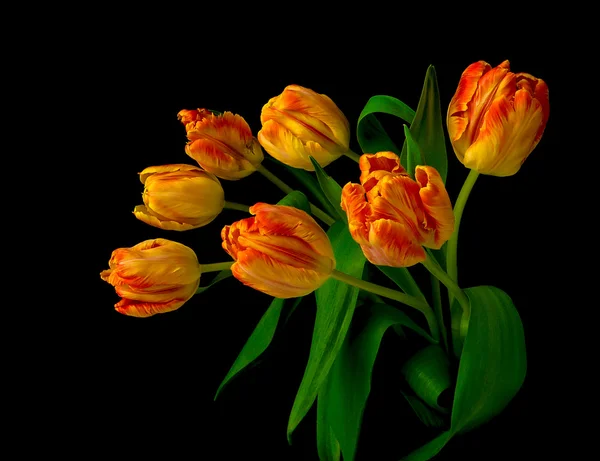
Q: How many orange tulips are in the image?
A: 7